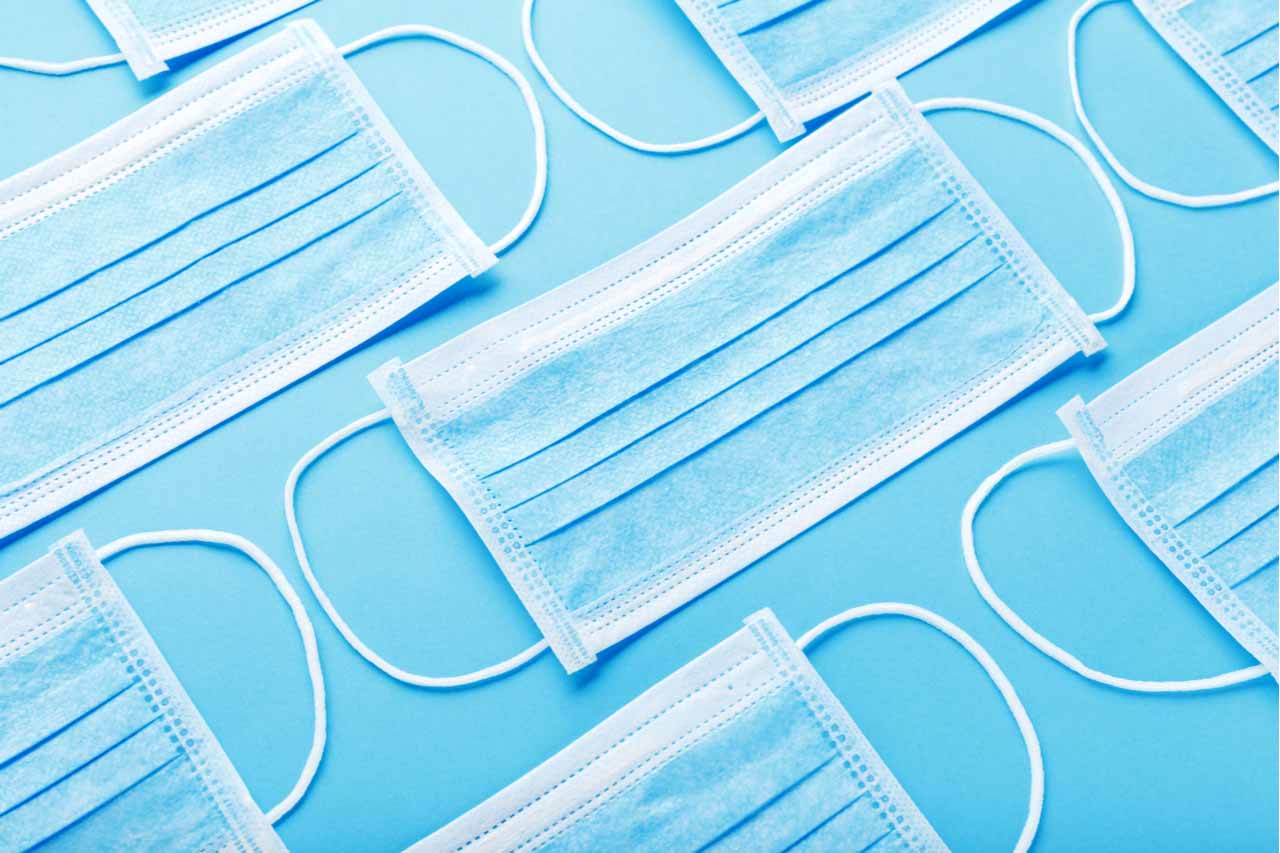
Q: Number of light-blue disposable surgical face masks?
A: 8